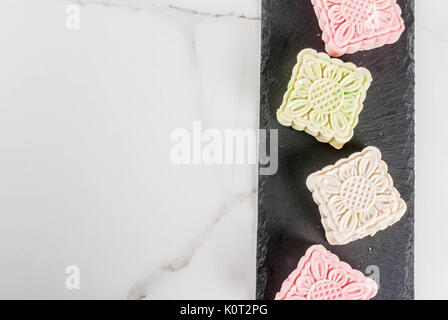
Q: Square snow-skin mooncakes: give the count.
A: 4